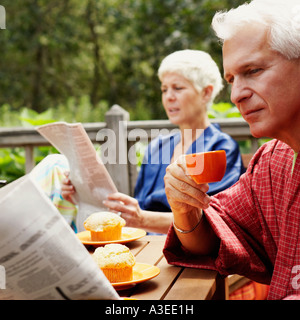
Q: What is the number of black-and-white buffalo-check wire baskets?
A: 0